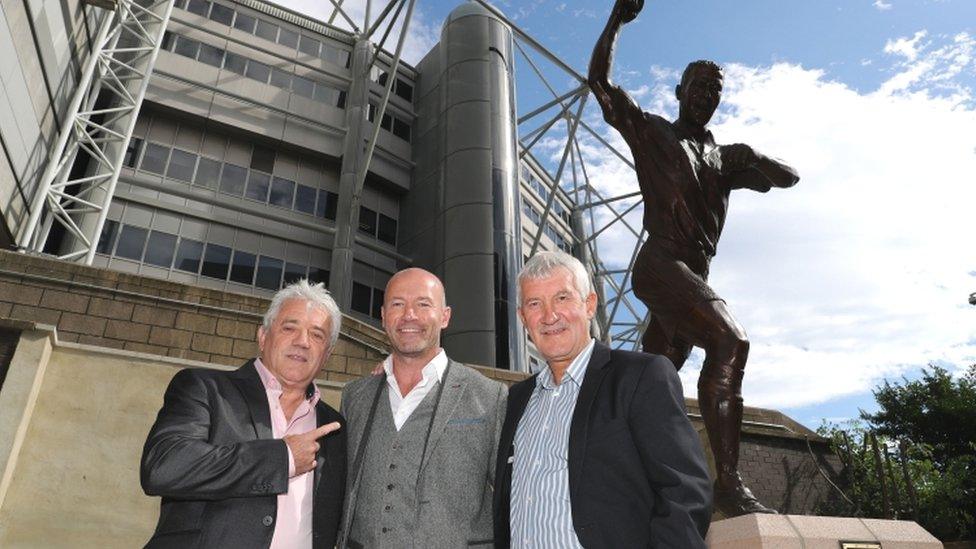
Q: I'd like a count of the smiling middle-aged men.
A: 3